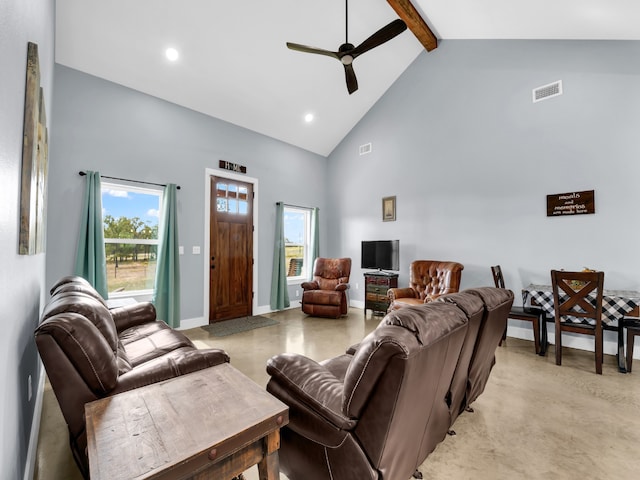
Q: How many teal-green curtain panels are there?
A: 4